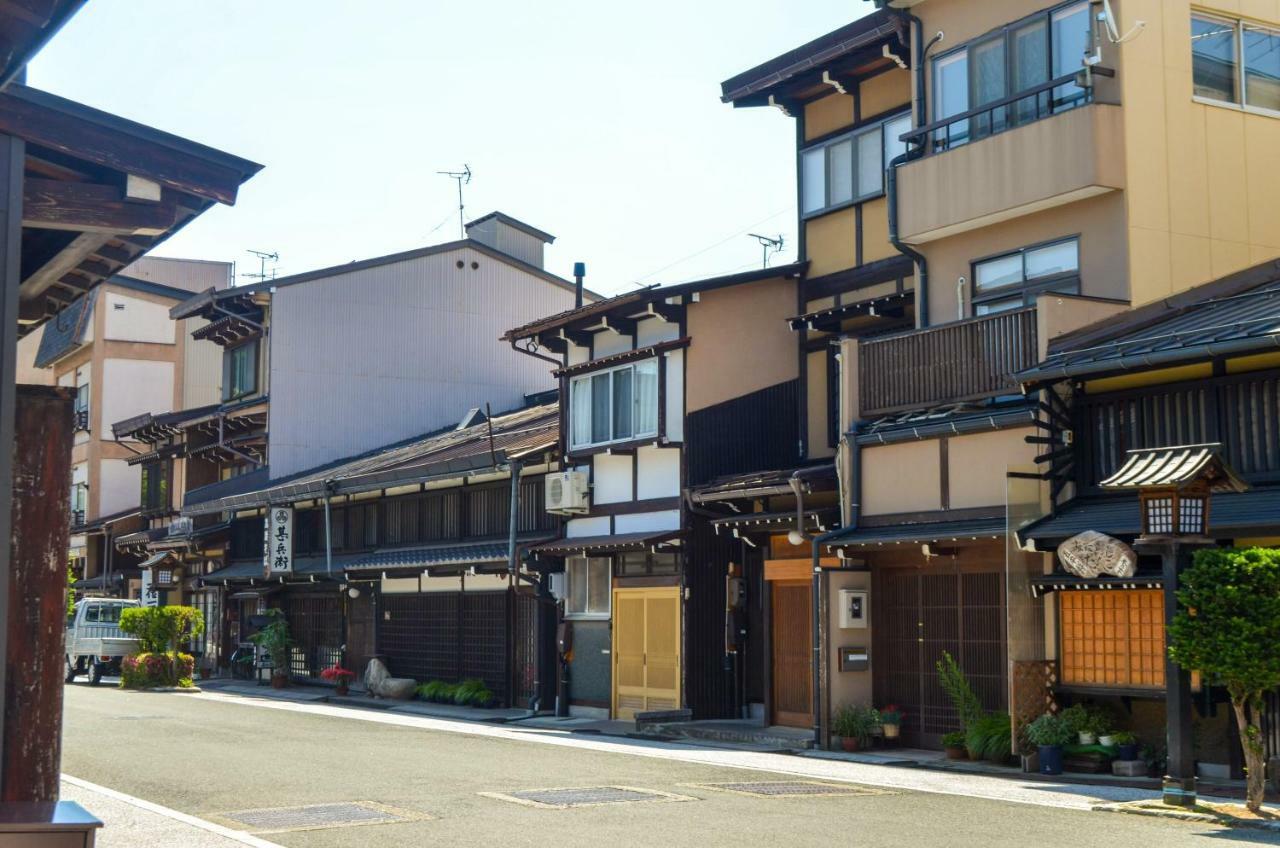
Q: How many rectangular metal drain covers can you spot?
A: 3